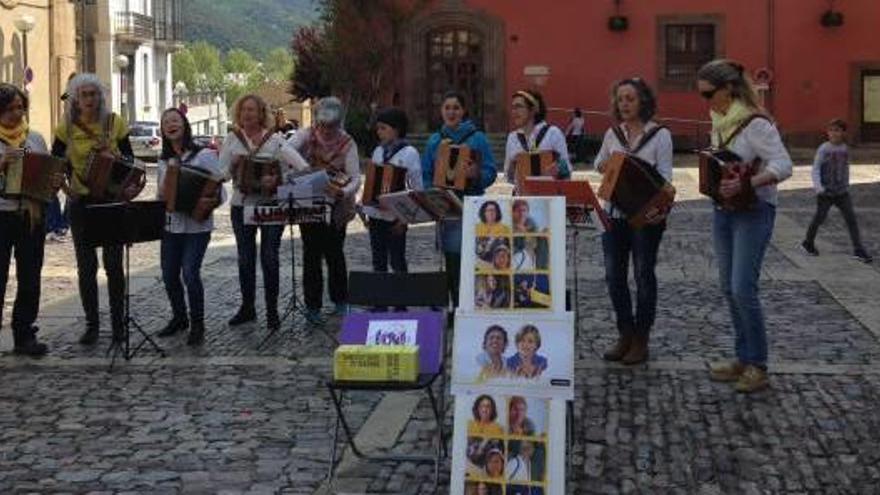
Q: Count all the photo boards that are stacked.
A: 3